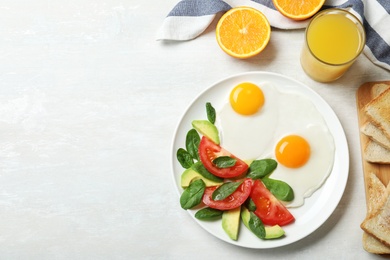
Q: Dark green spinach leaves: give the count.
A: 12